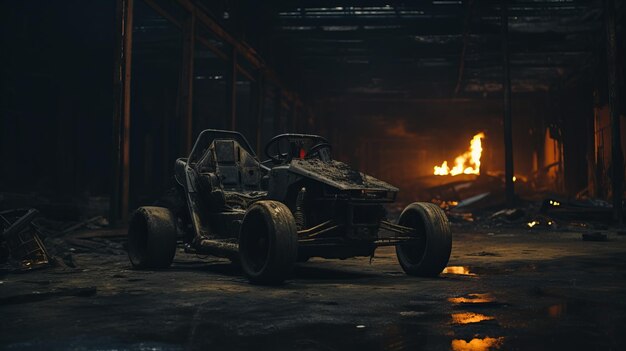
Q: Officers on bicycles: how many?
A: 0